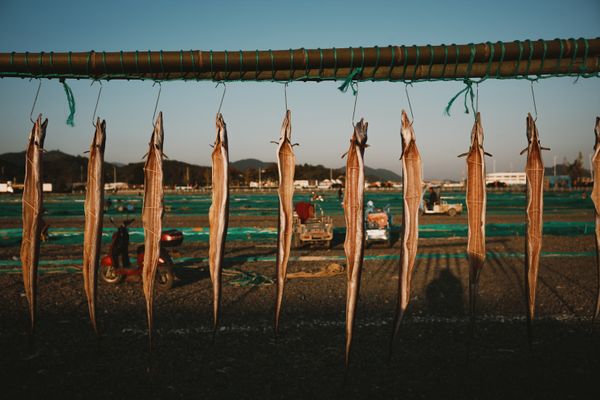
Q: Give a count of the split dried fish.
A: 10